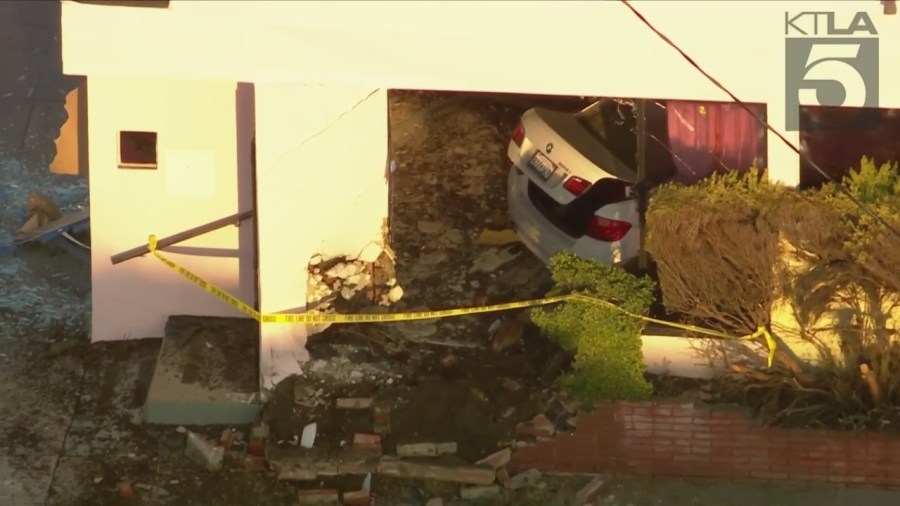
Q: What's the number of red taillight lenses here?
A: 3